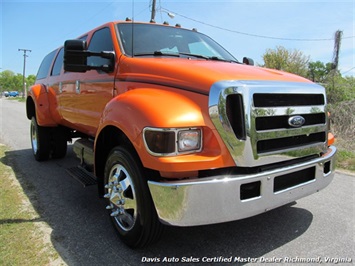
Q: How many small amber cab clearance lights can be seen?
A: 5